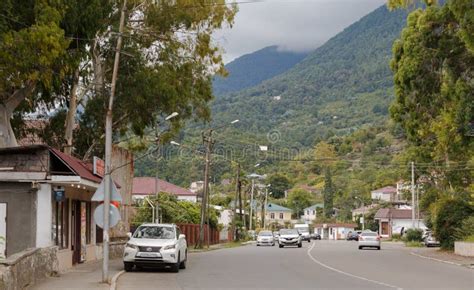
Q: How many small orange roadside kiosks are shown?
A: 0